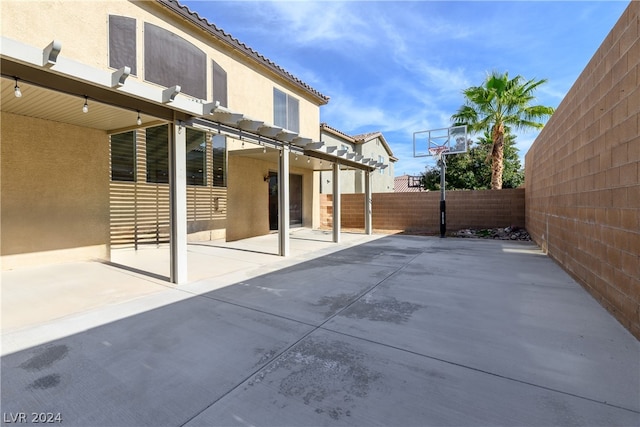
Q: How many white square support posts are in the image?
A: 4